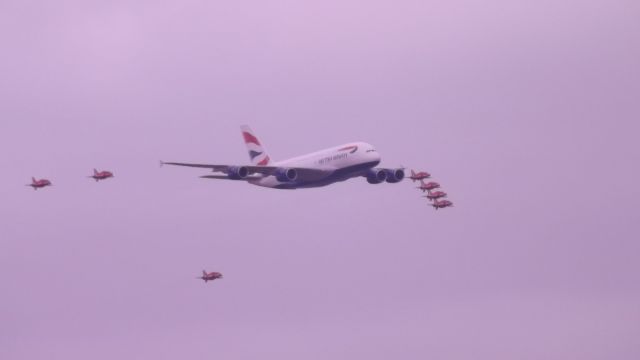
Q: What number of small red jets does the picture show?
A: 7